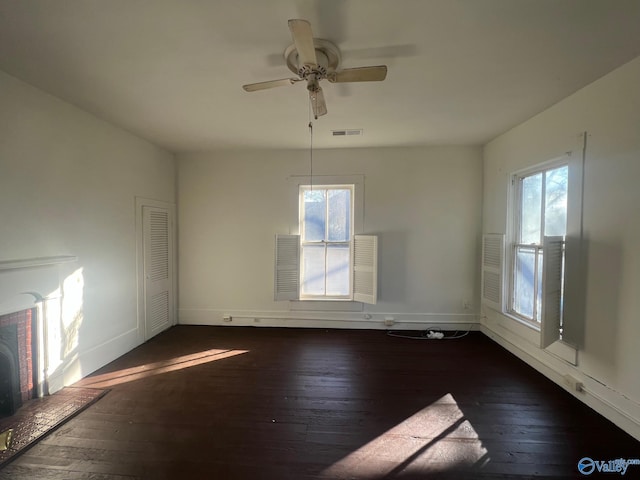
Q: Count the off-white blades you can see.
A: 4